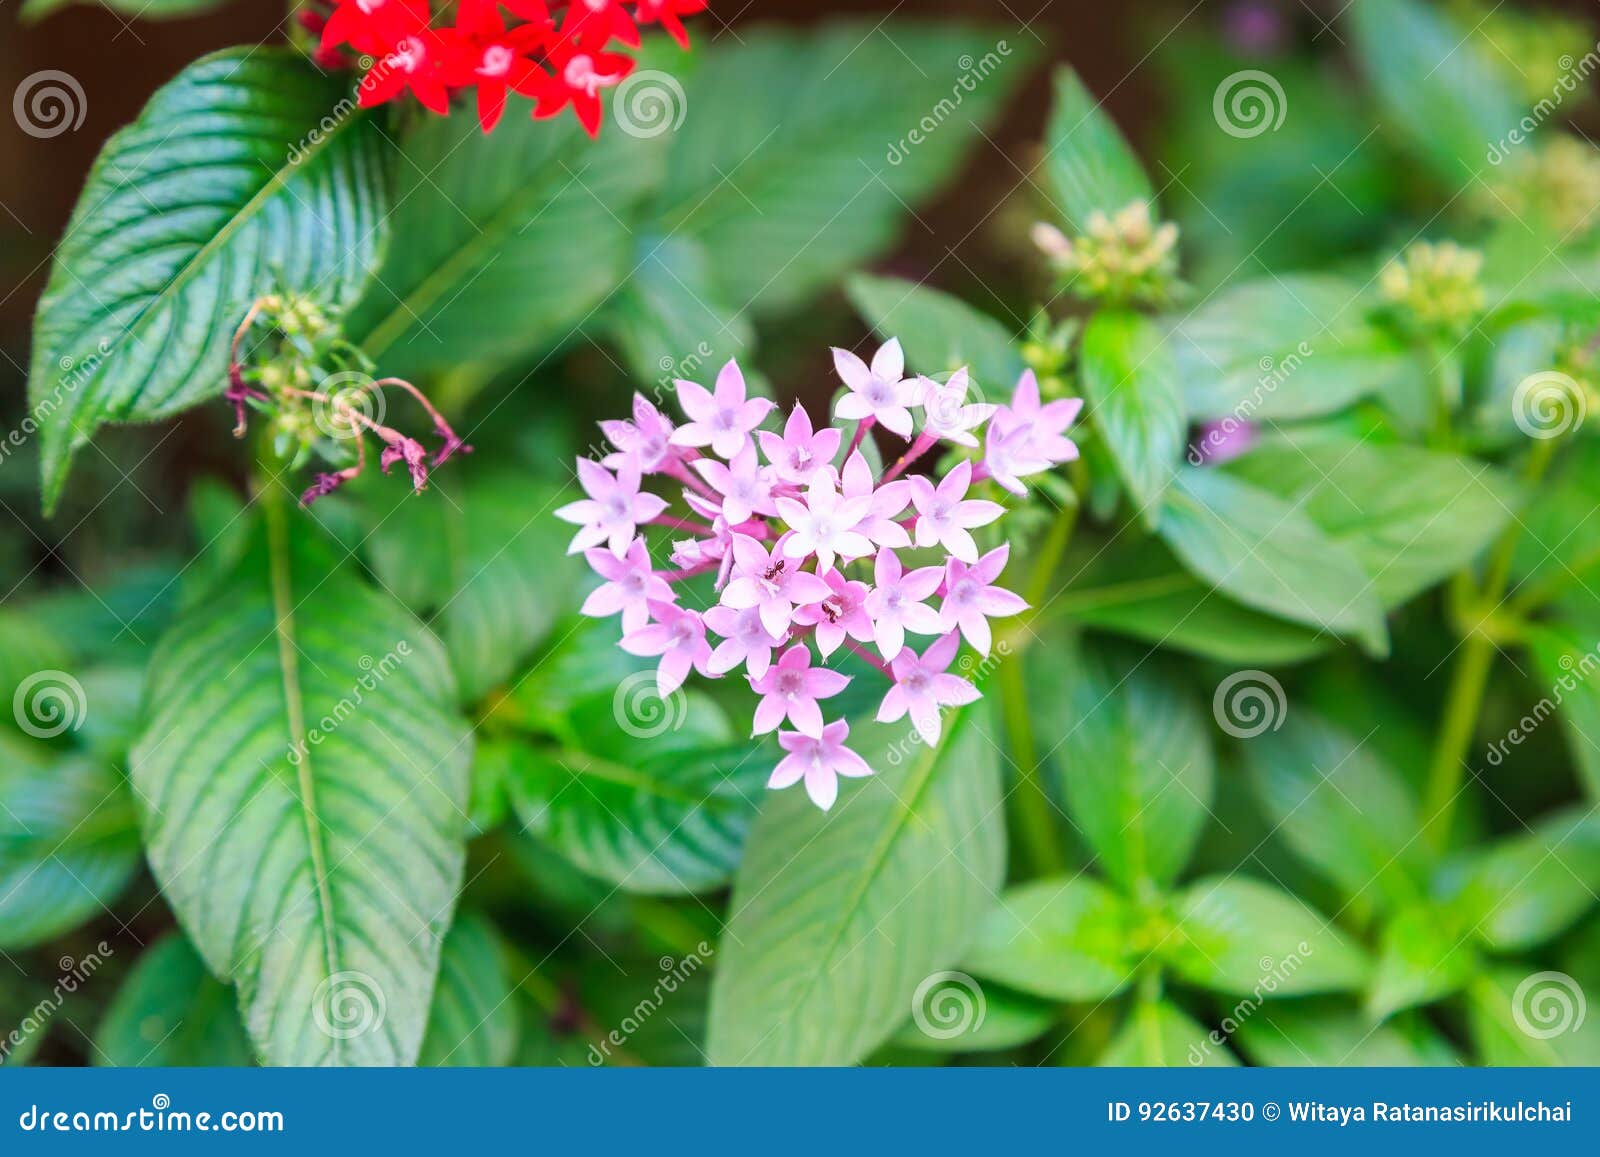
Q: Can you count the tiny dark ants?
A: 2